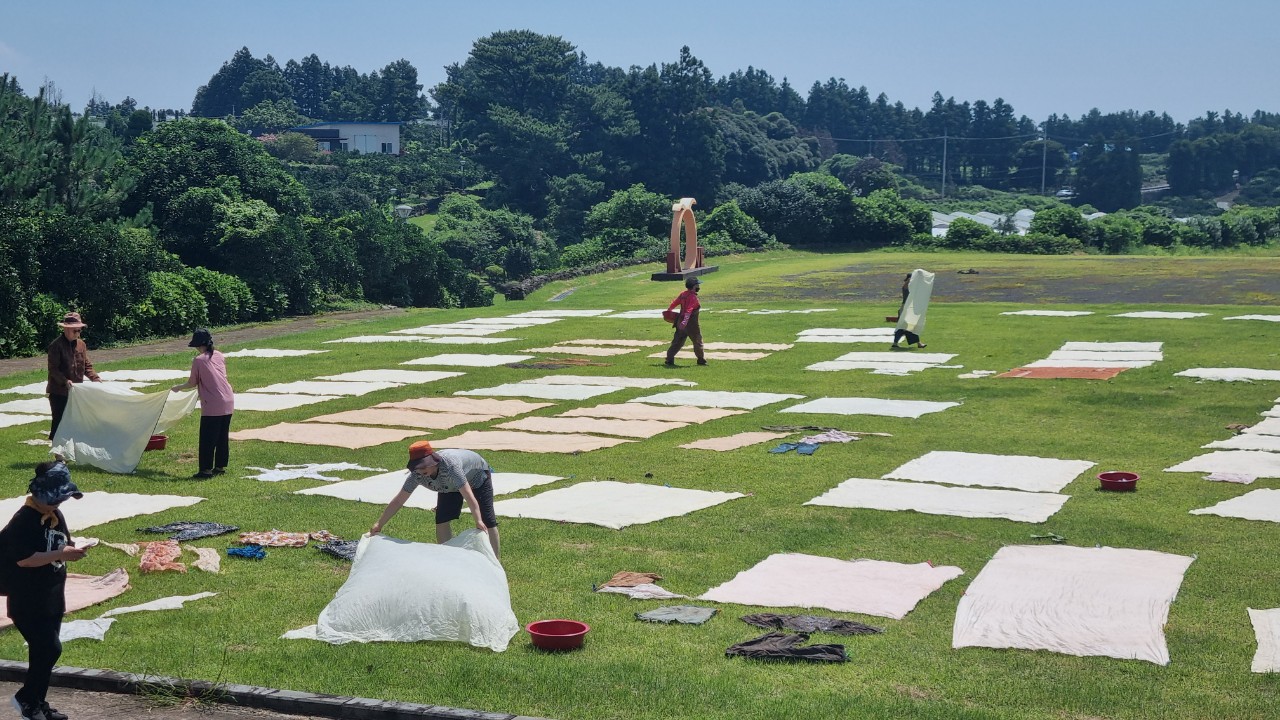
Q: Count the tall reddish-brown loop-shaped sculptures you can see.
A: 1